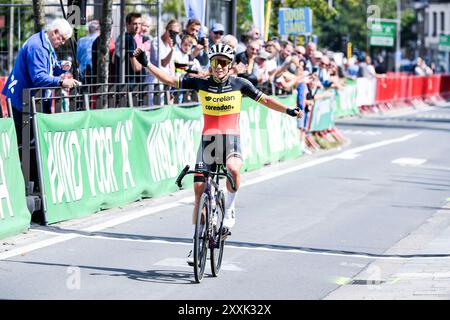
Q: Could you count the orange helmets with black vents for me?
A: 0